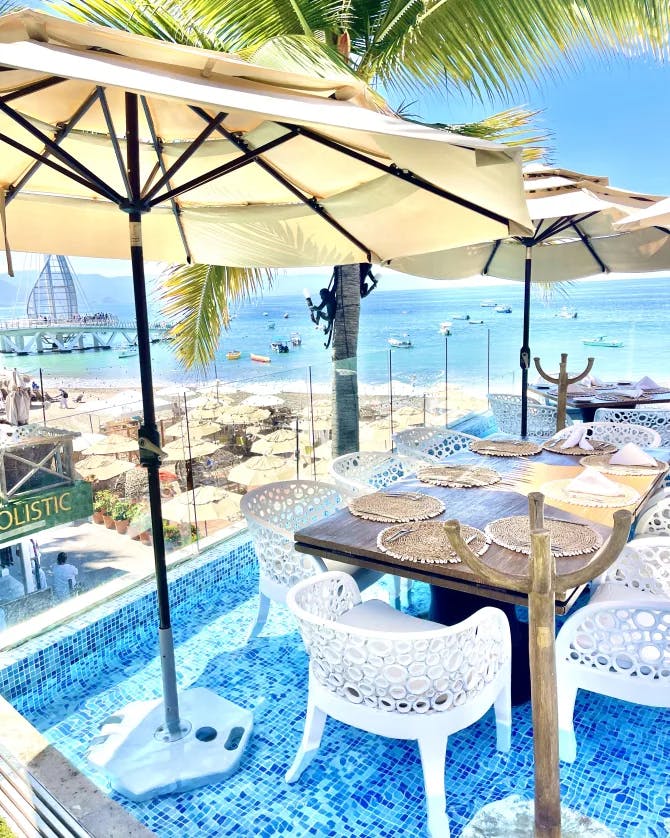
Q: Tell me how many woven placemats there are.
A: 8